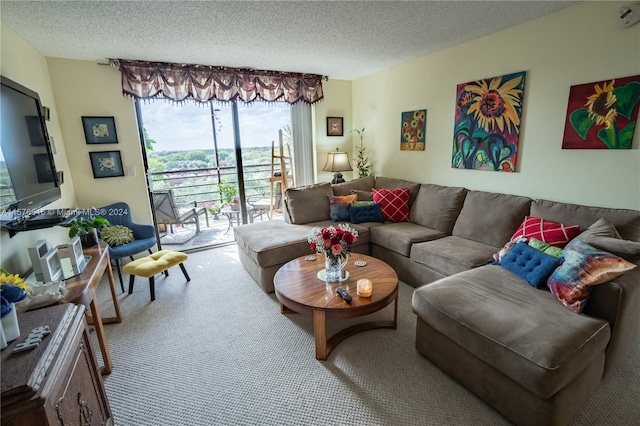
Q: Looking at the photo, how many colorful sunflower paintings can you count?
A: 3